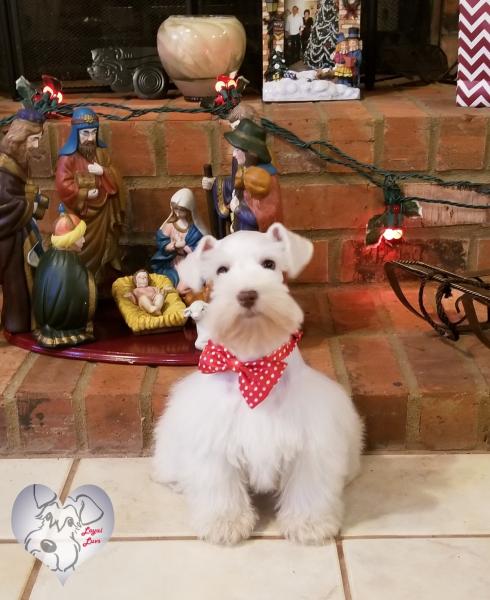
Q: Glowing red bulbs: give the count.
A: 6